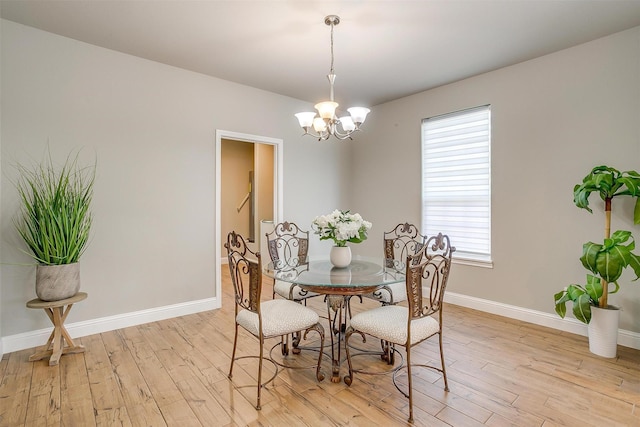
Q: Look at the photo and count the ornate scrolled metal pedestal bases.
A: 1